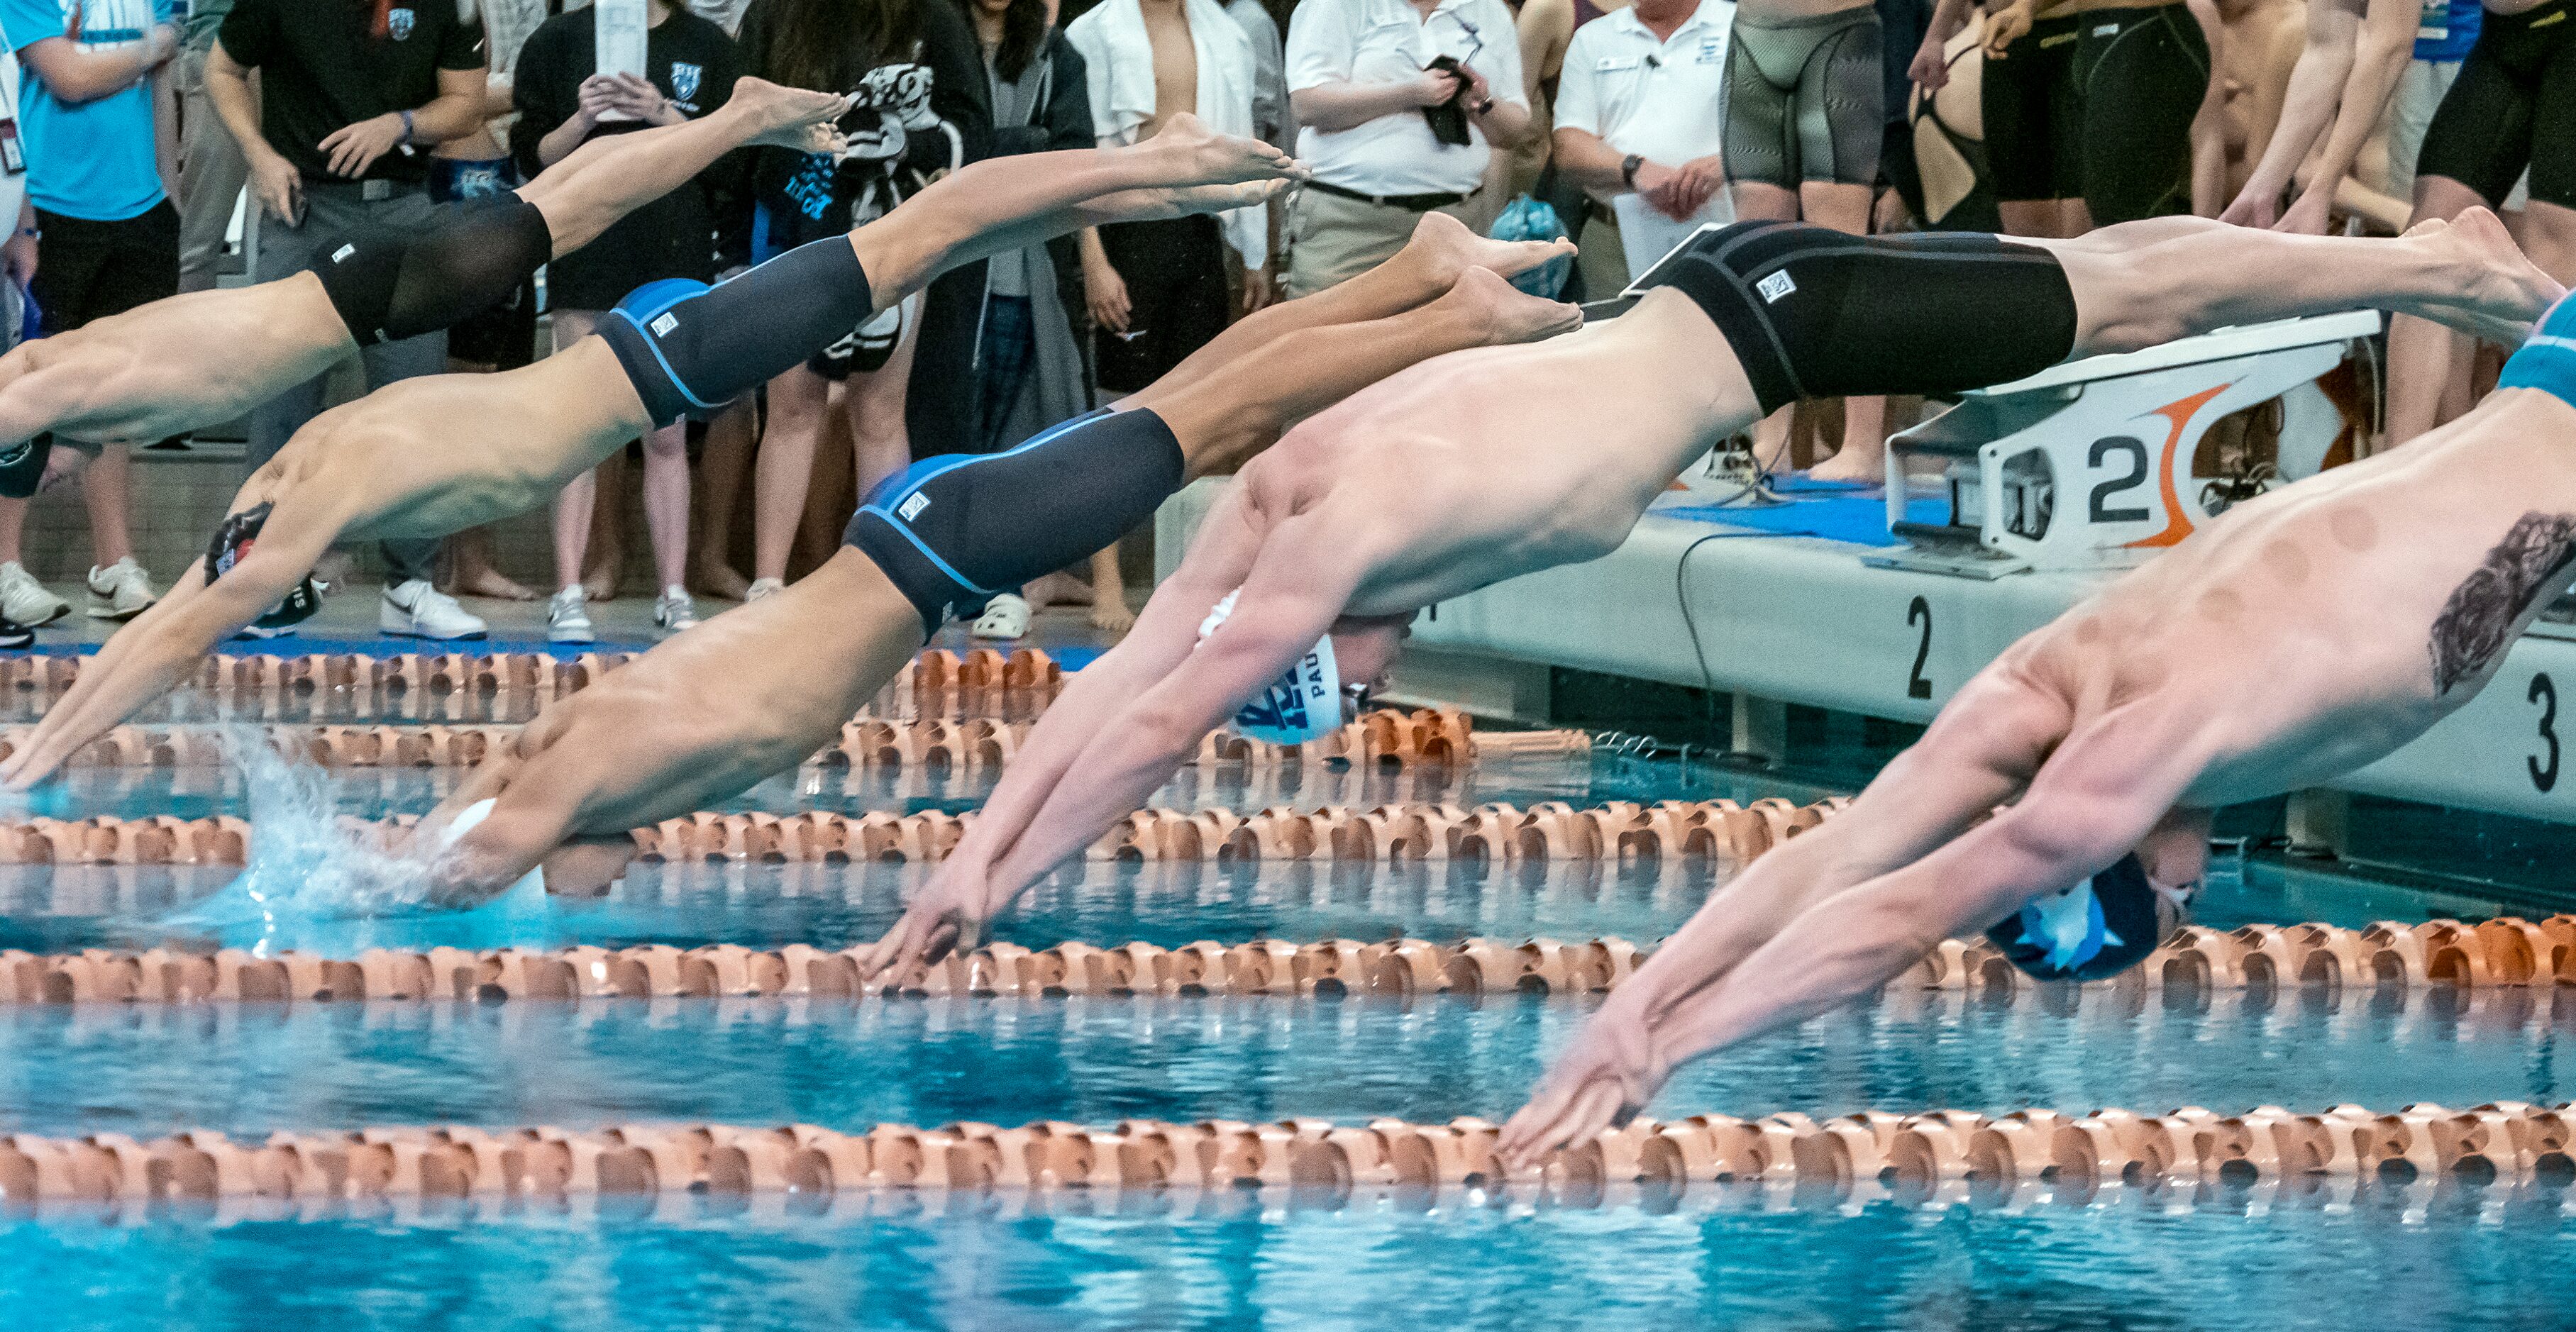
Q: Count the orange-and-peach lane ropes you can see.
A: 5